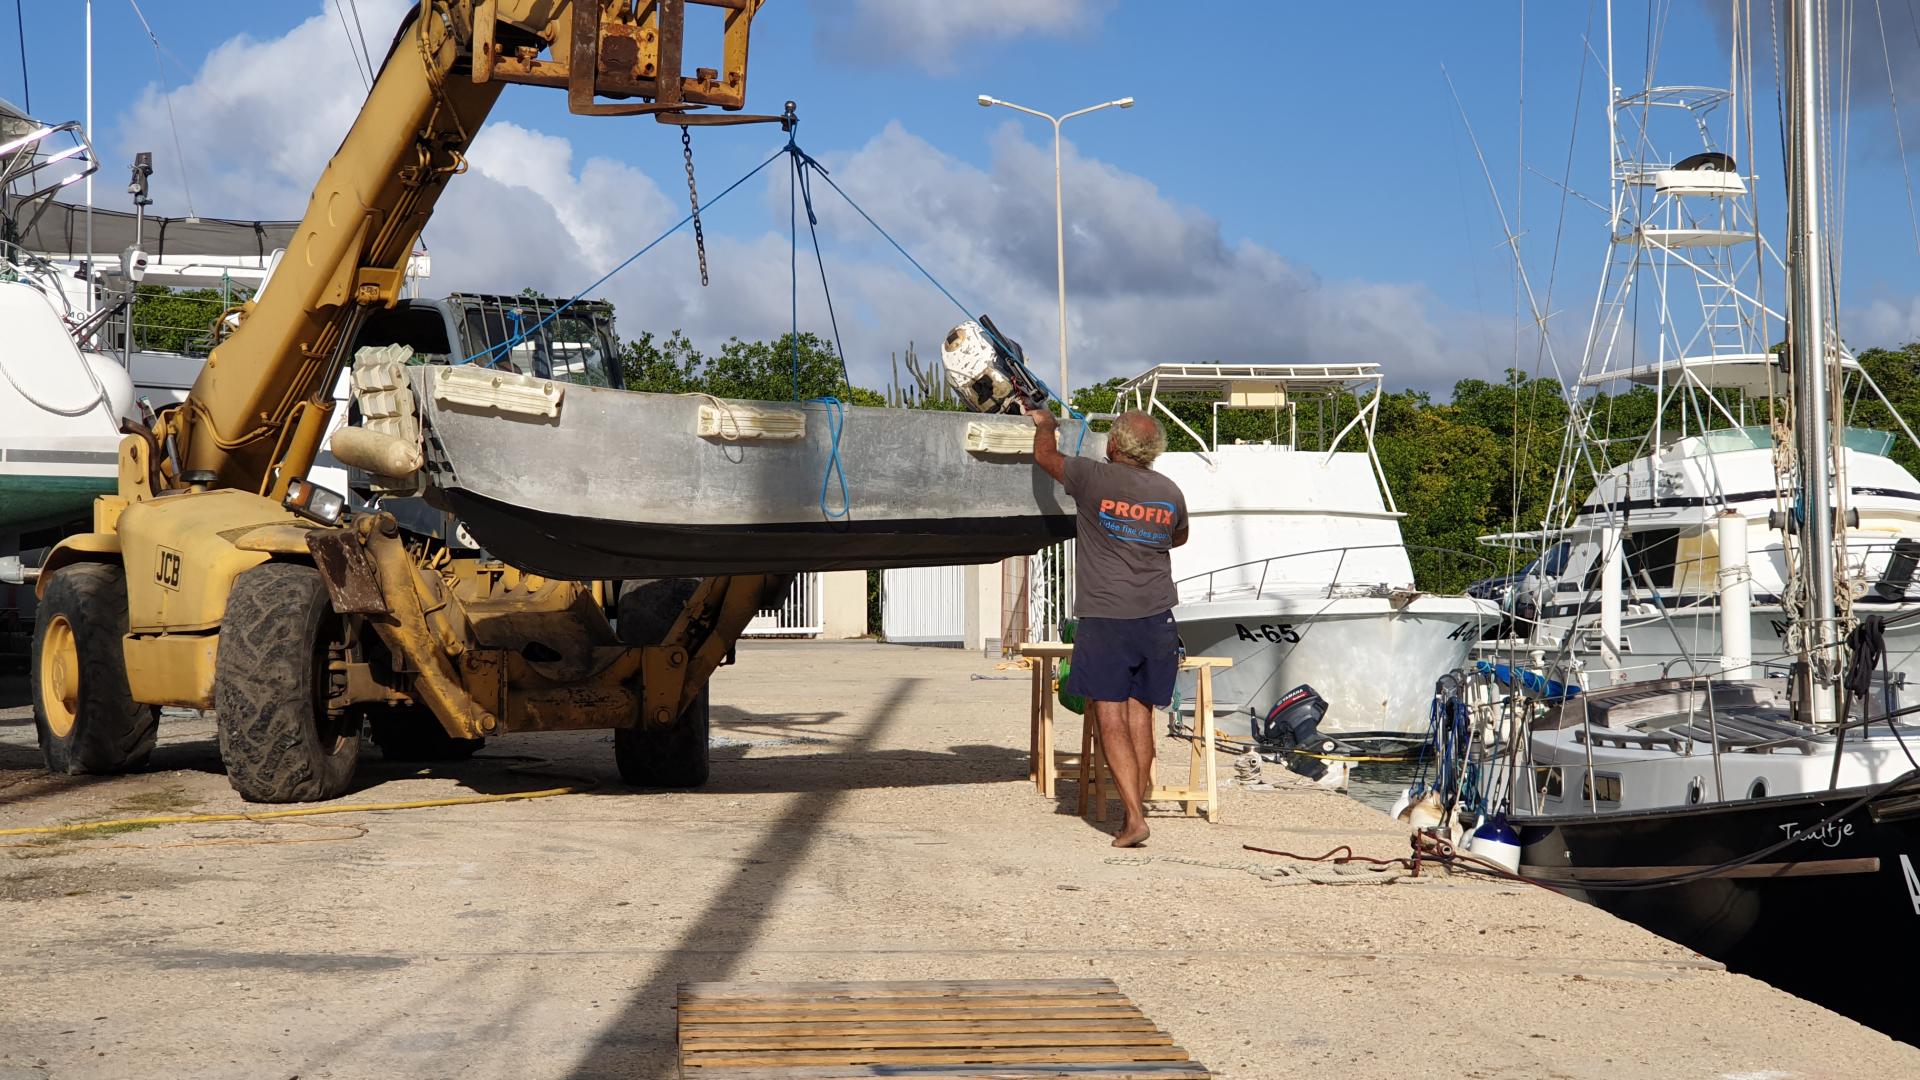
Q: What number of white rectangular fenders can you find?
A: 3